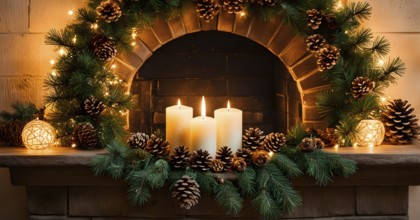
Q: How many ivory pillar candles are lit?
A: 3